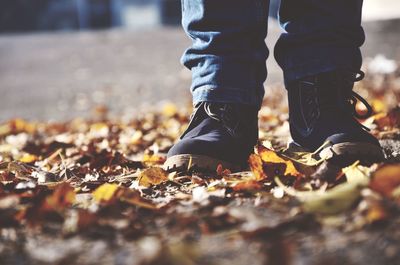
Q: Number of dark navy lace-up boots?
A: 2